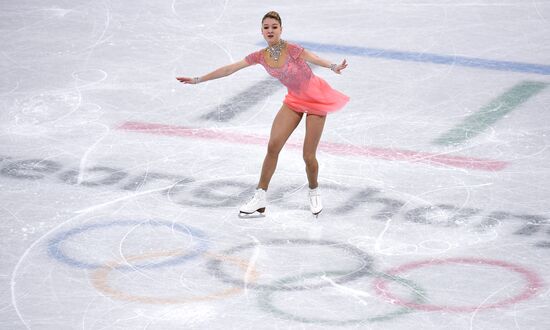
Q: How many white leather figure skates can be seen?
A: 2